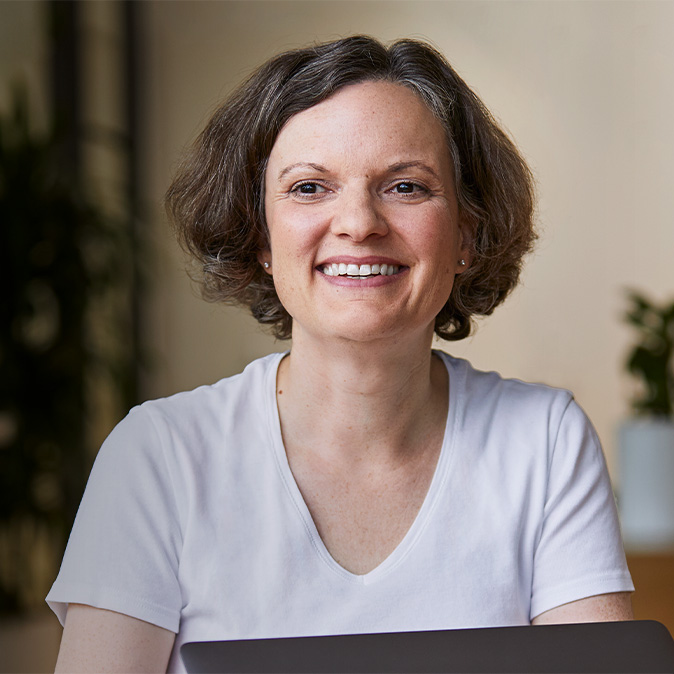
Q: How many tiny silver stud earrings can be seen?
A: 2